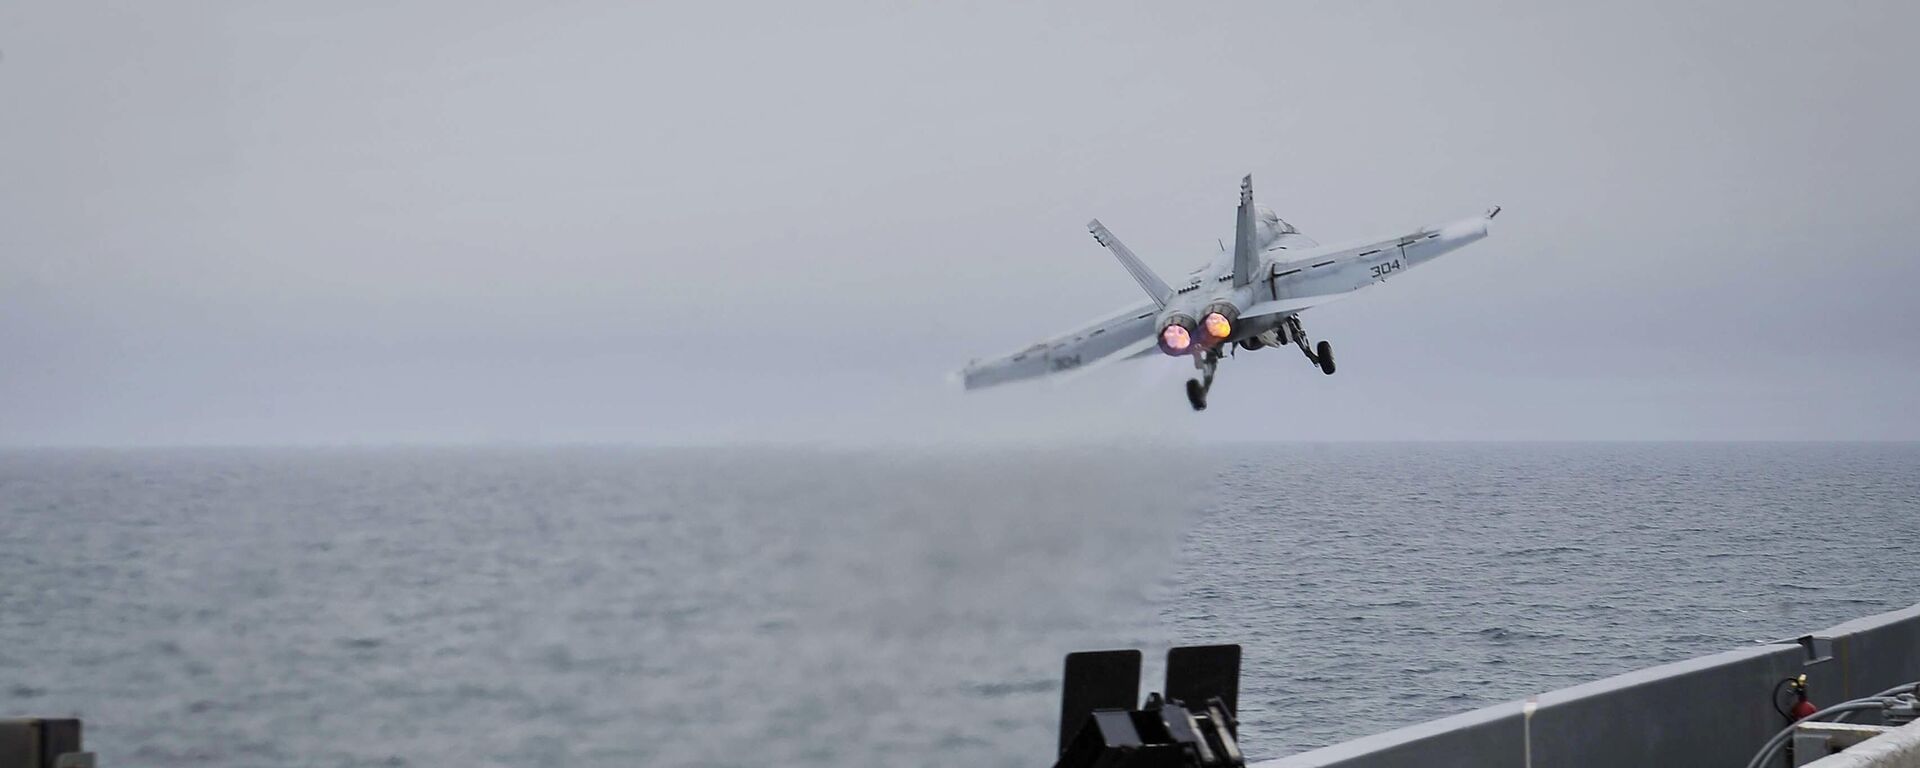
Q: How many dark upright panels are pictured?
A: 2